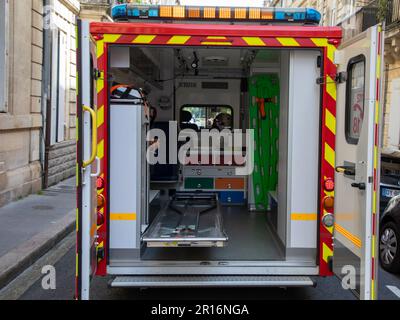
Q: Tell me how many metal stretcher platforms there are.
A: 1